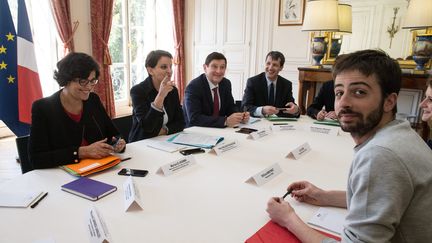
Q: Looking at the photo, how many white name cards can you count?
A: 9